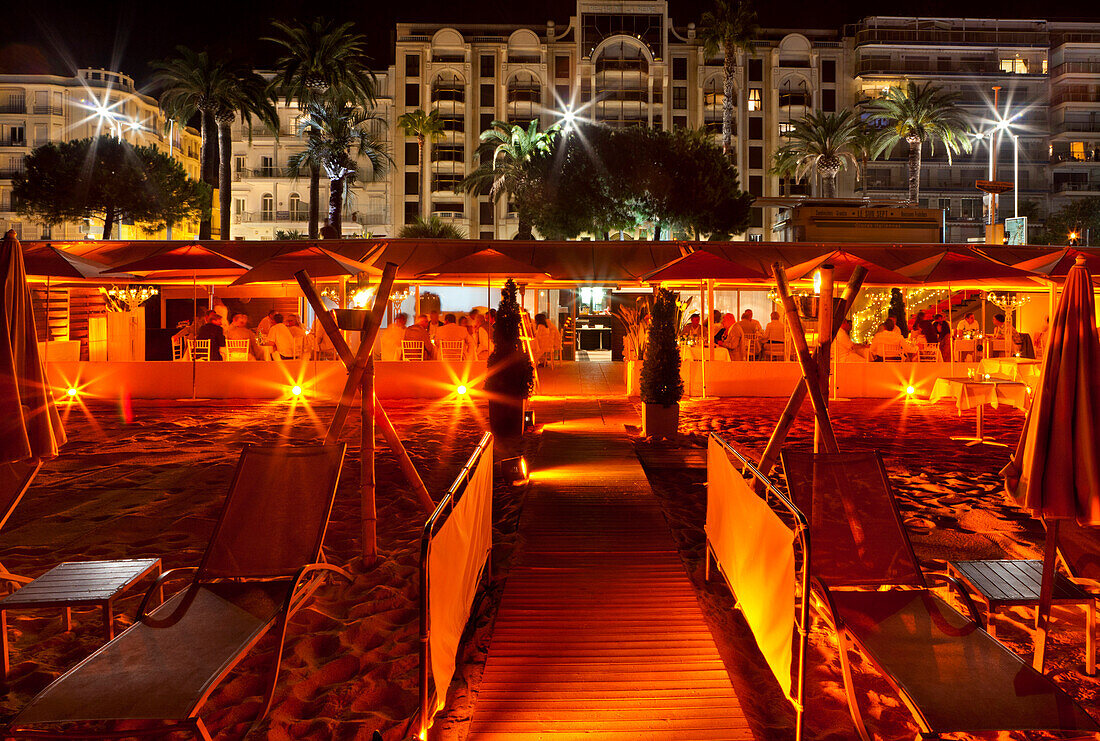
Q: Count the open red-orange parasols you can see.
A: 8